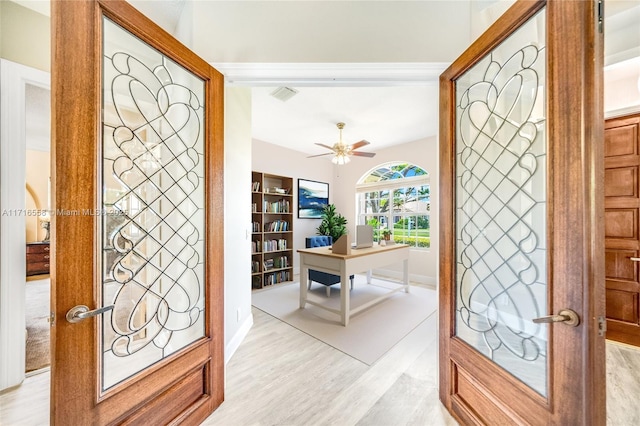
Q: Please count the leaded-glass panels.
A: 2